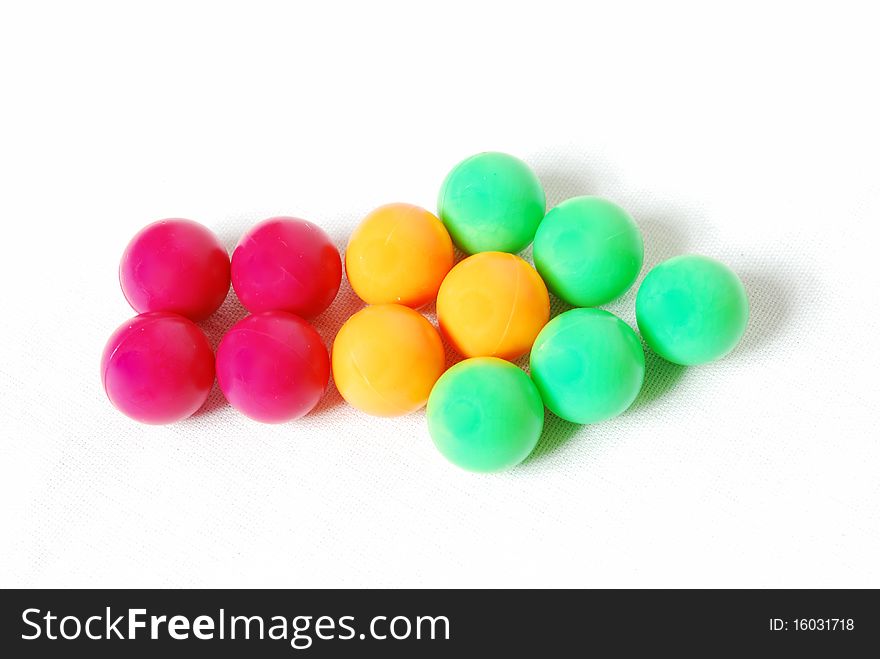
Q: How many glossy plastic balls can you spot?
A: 12